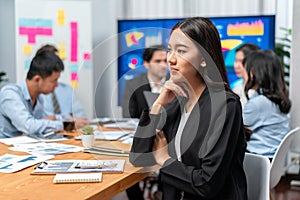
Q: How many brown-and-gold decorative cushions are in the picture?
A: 0